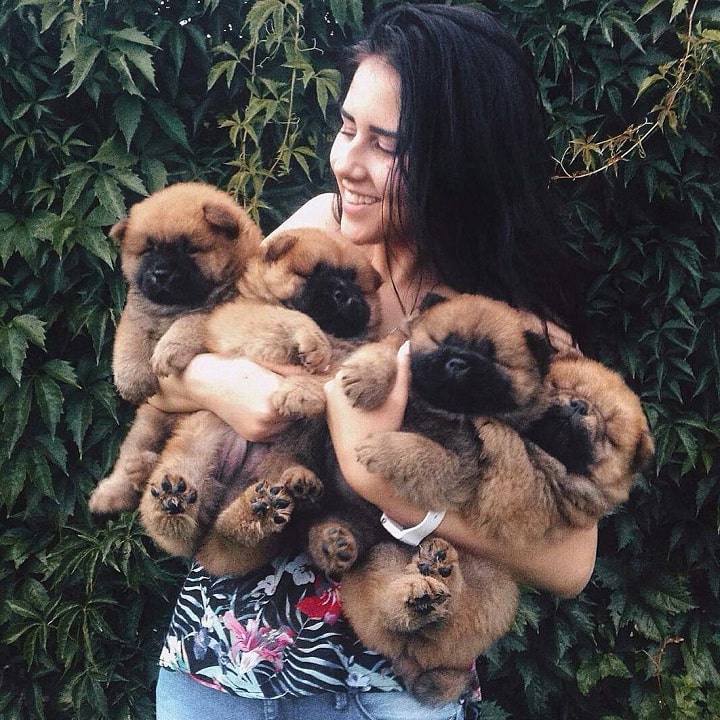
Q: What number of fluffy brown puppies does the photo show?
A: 4